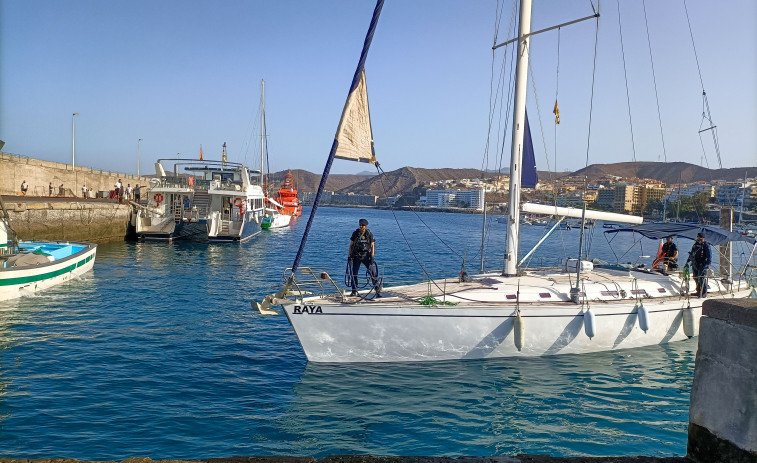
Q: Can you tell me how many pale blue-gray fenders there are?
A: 2